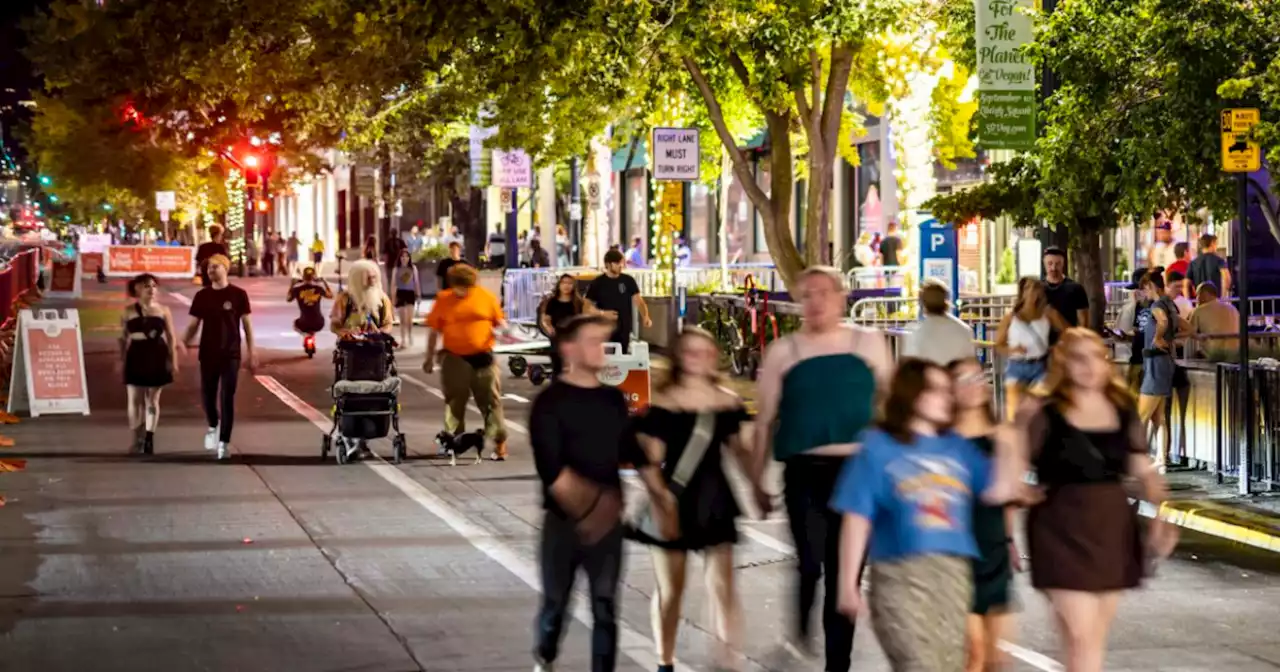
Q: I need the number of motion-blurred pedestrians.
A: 6